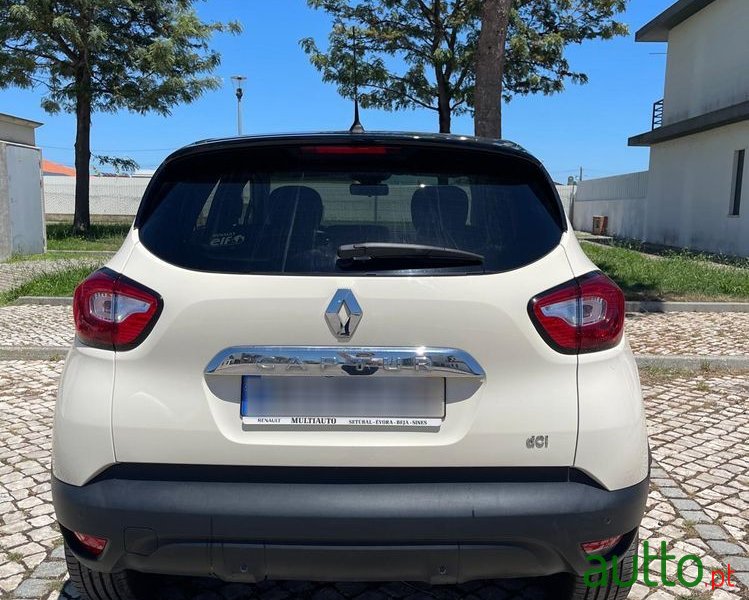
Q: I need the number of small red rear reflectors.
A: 2